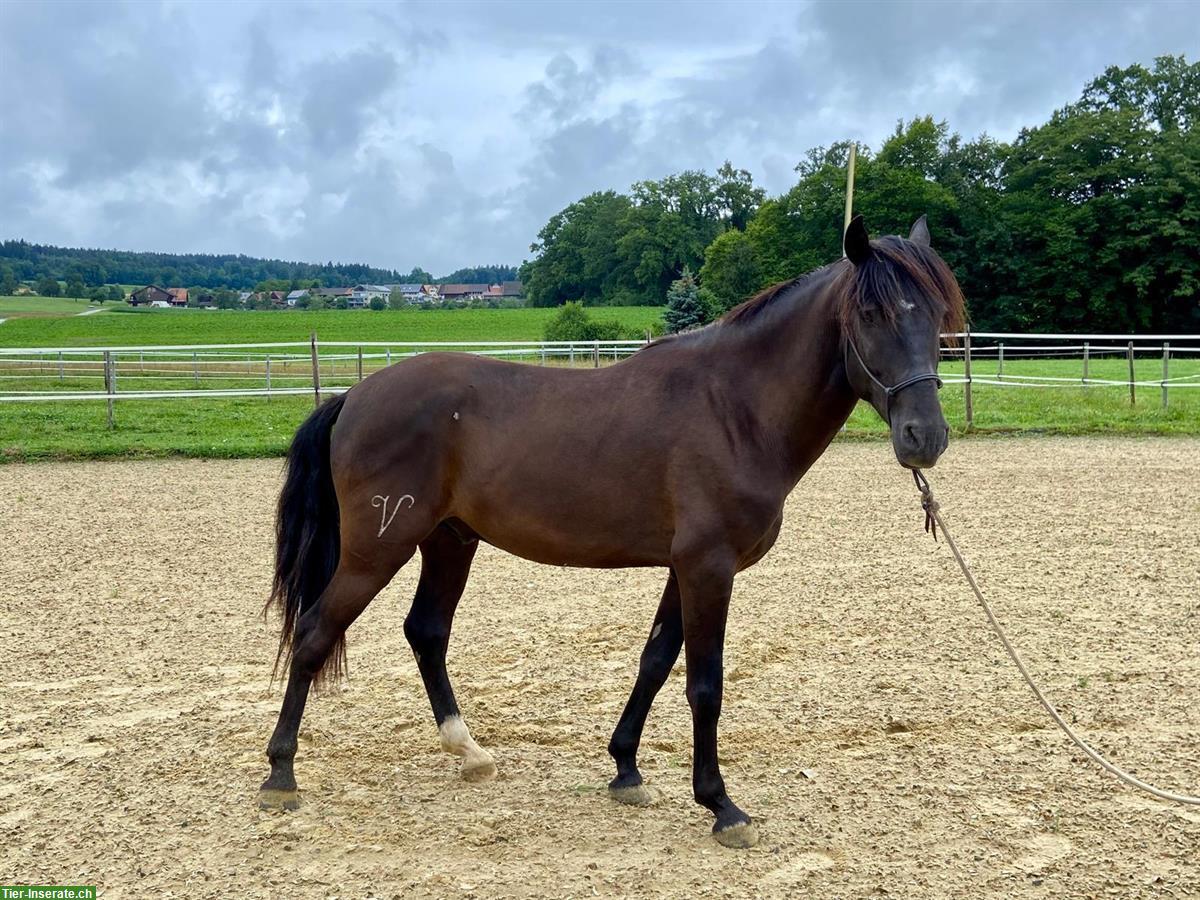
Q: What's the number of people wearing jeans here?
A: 0